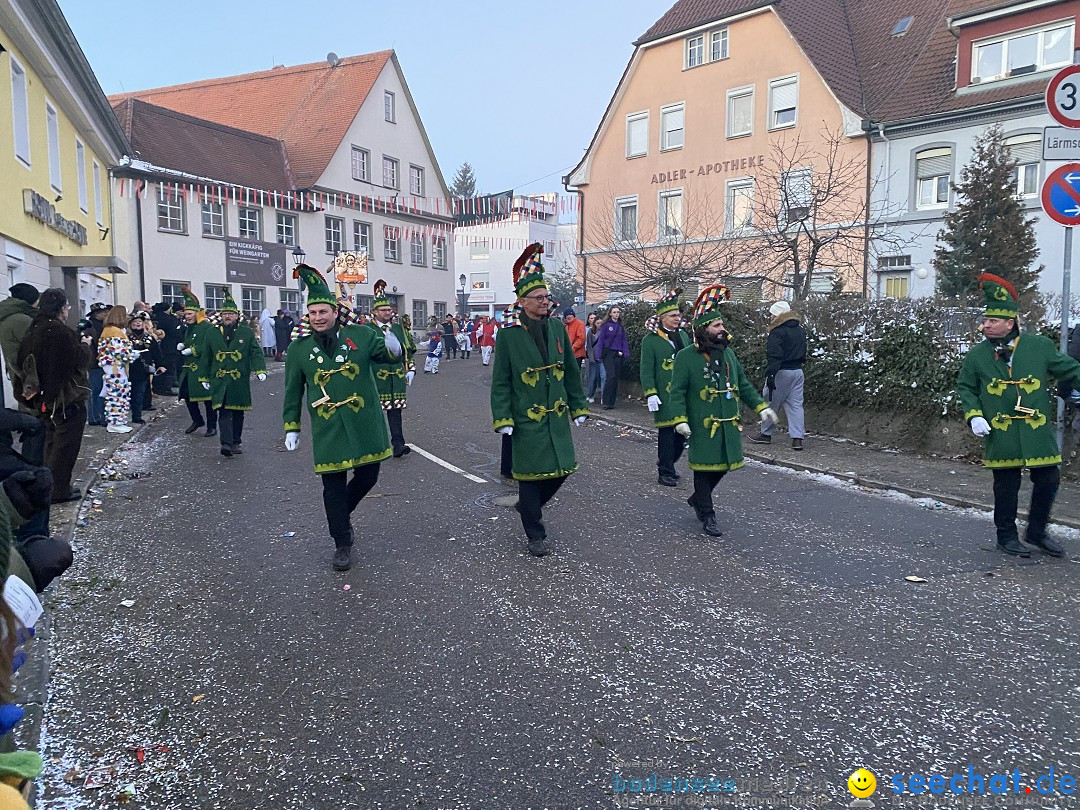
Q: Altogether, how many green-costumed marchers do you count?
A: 8